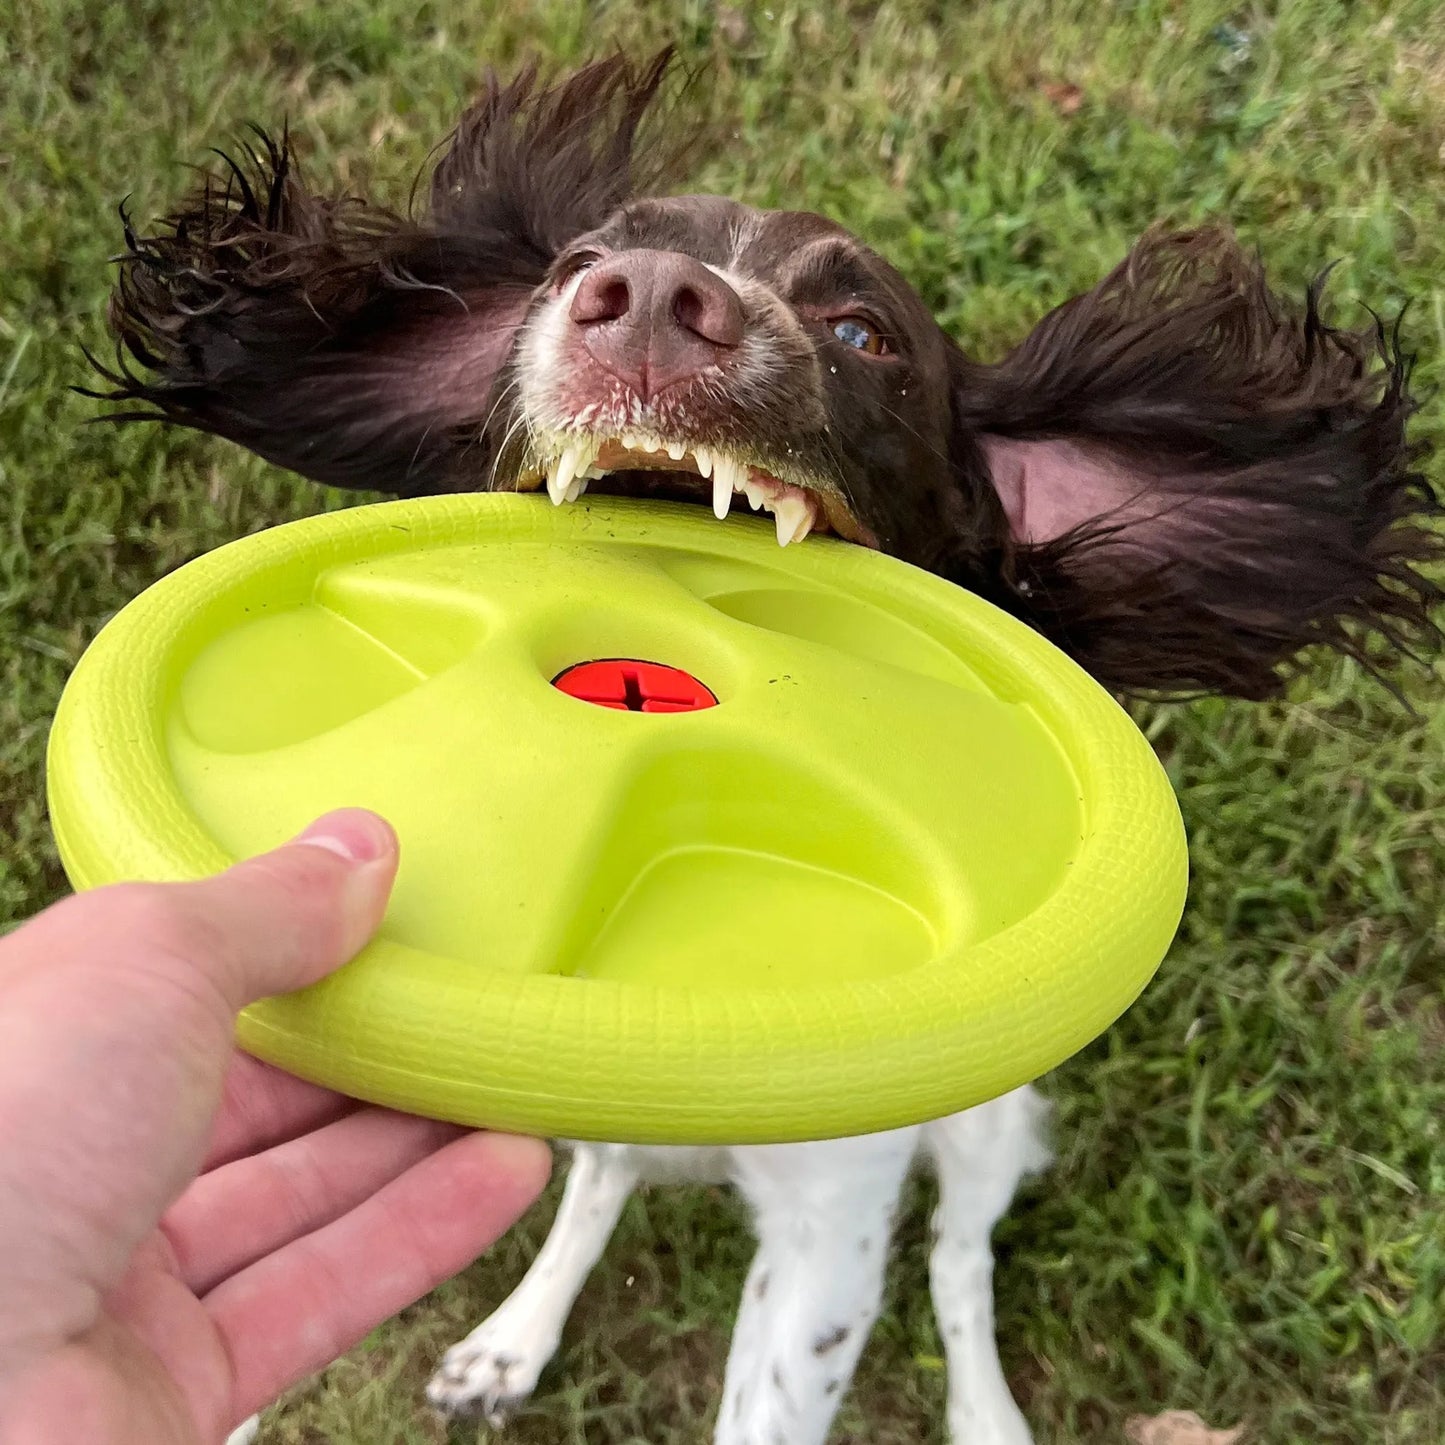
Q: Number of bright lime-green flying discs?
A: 1